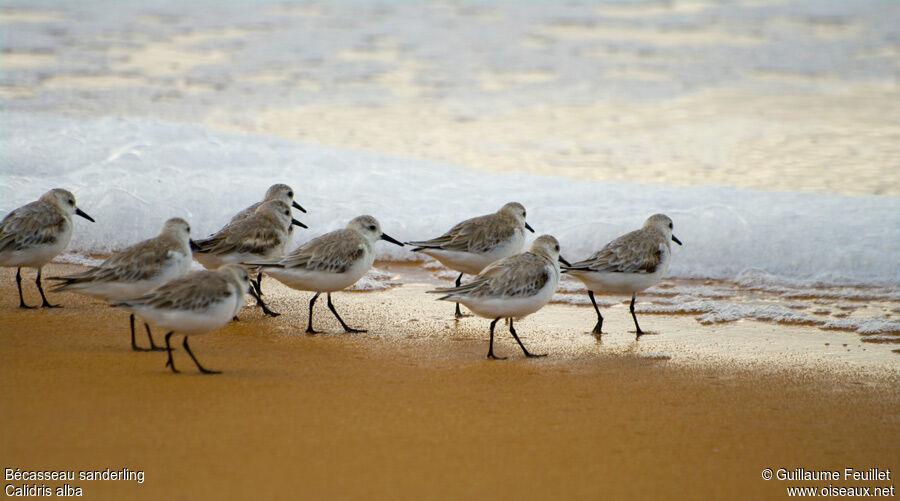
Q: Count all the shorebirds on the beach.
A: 9